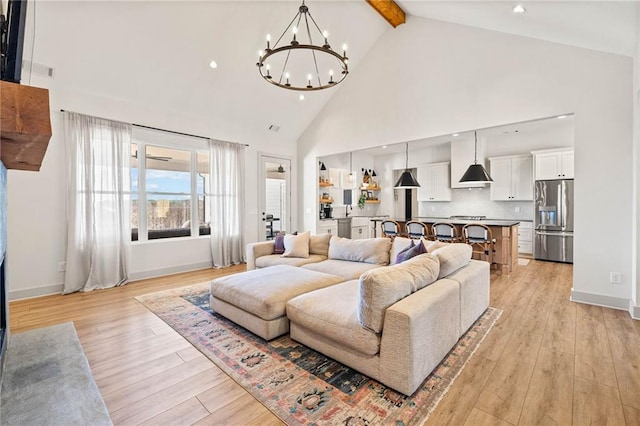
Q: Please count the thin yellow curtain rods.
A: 0